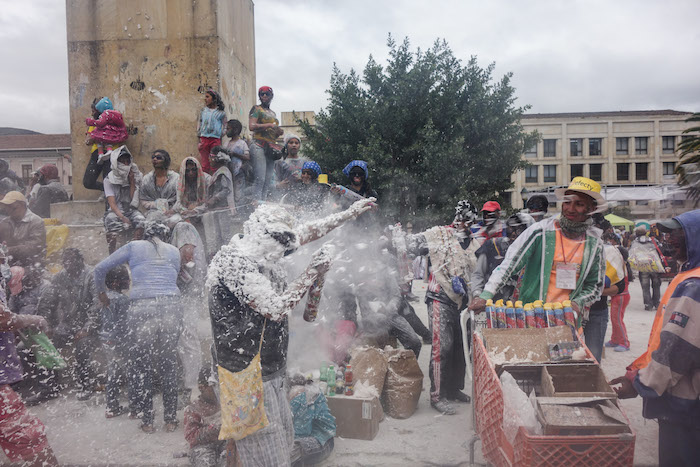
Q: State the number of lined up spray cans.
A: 9